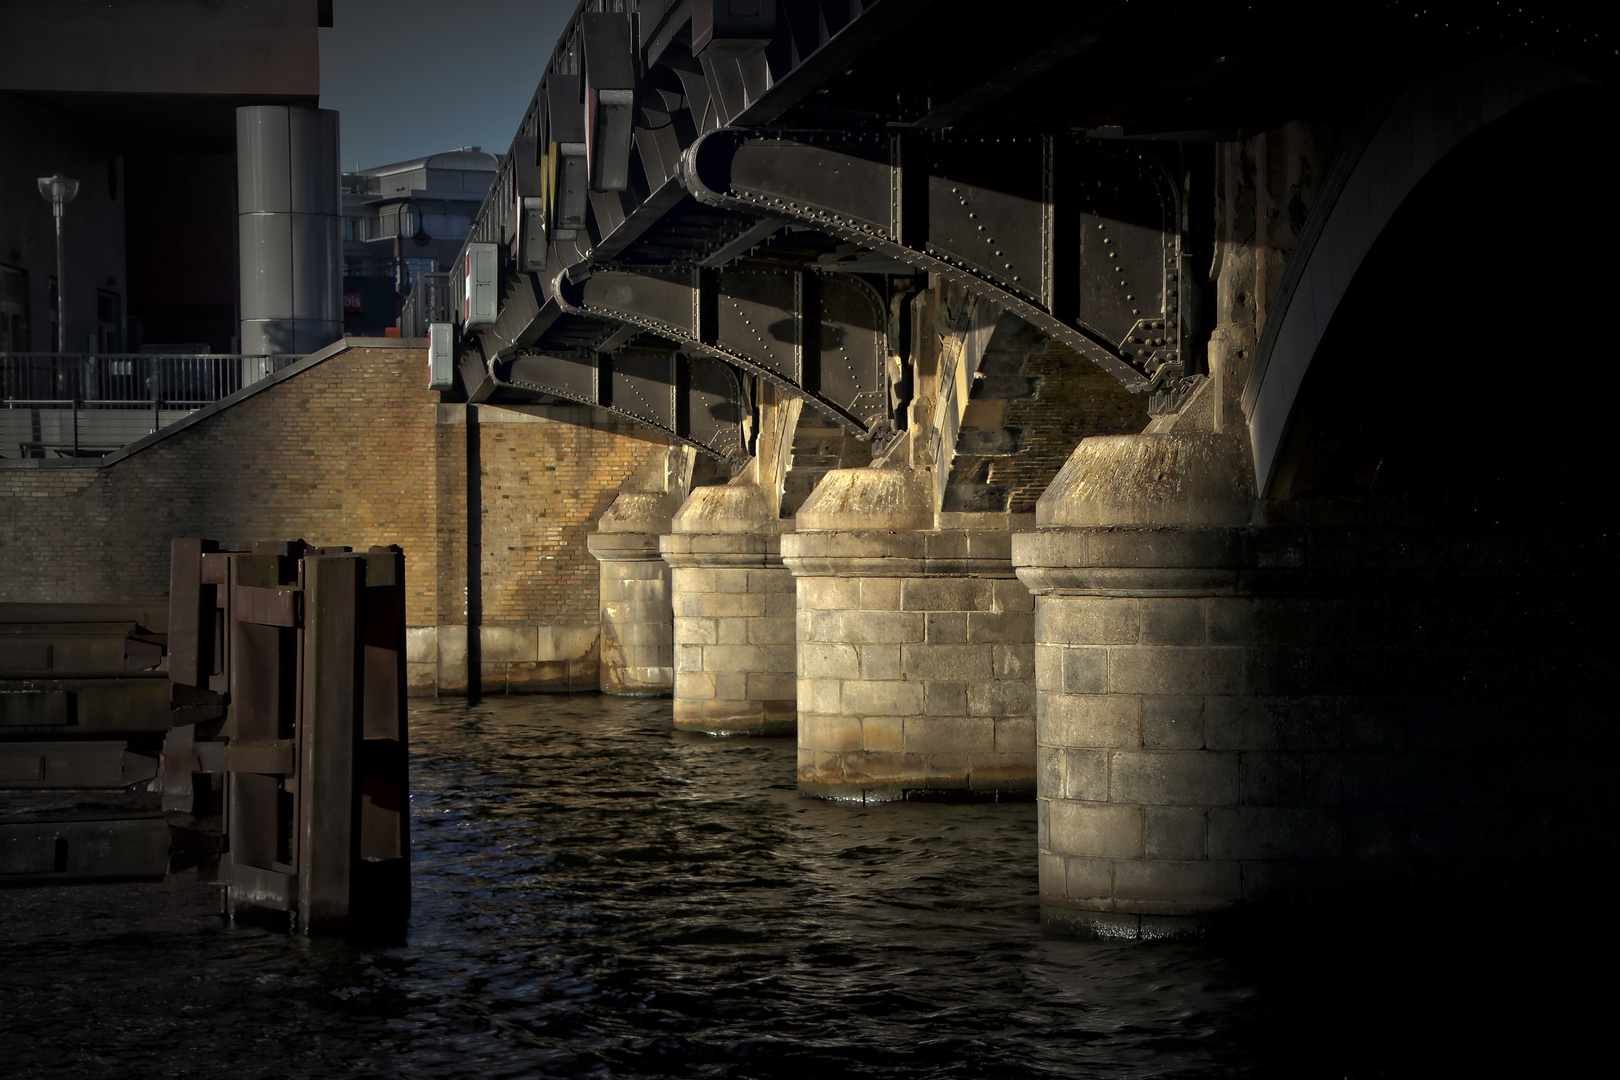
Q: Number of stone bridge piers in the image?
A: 4